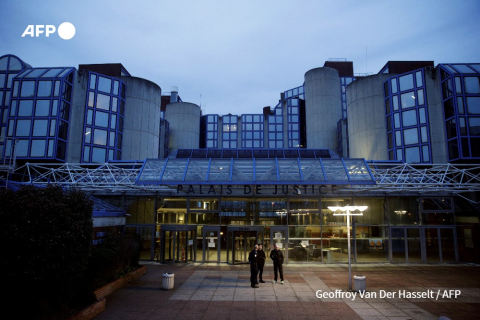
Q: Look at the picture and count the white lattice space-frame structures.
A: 2